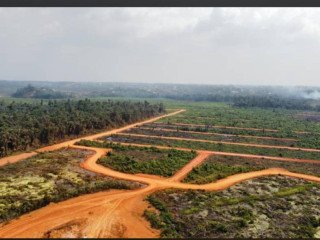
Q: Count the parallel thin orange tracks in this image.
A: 4